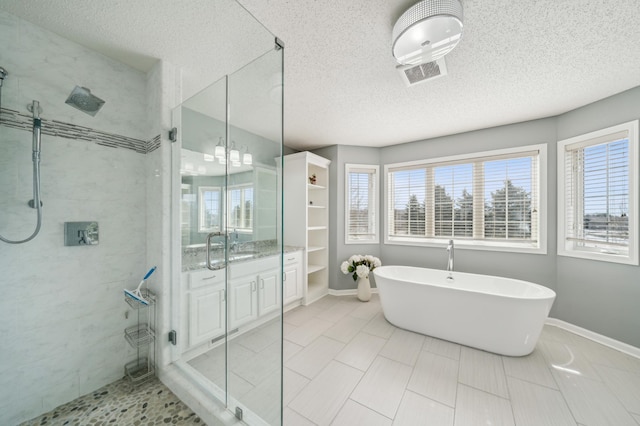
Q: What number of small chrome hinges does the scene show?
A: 2